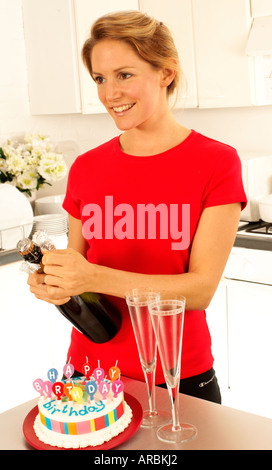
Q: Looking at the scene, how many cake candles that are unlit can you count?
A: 13